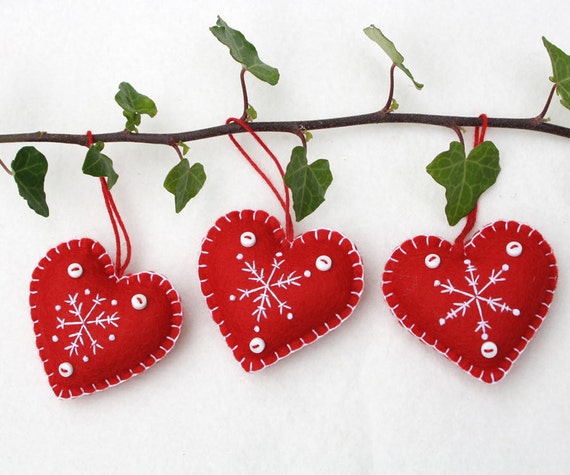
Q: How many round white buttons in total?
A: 9